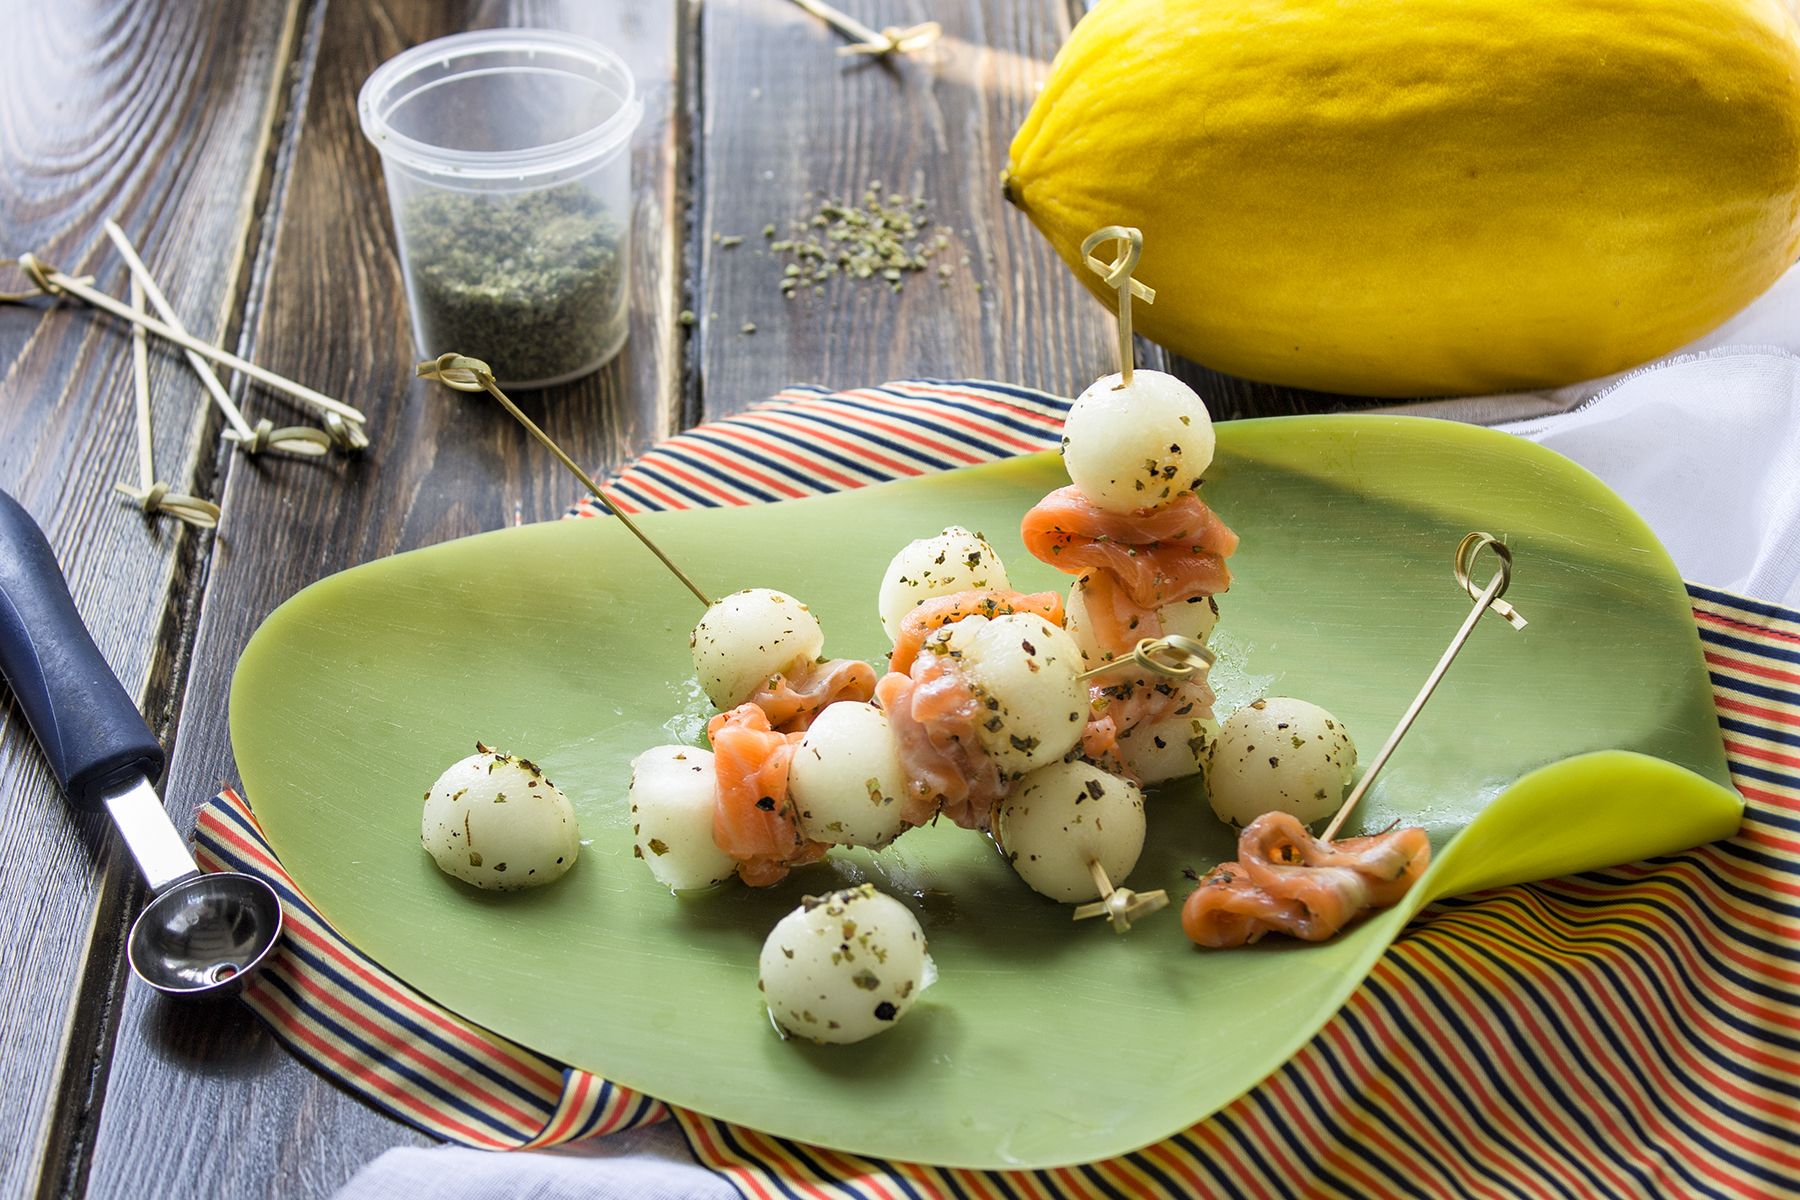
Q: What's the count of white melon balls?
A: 12